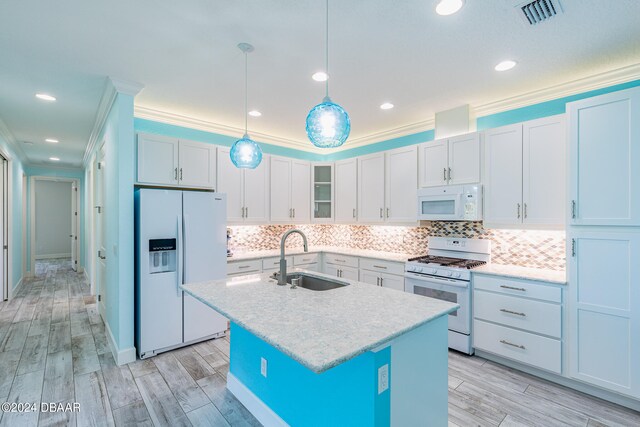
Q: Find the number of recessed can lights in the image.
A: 8